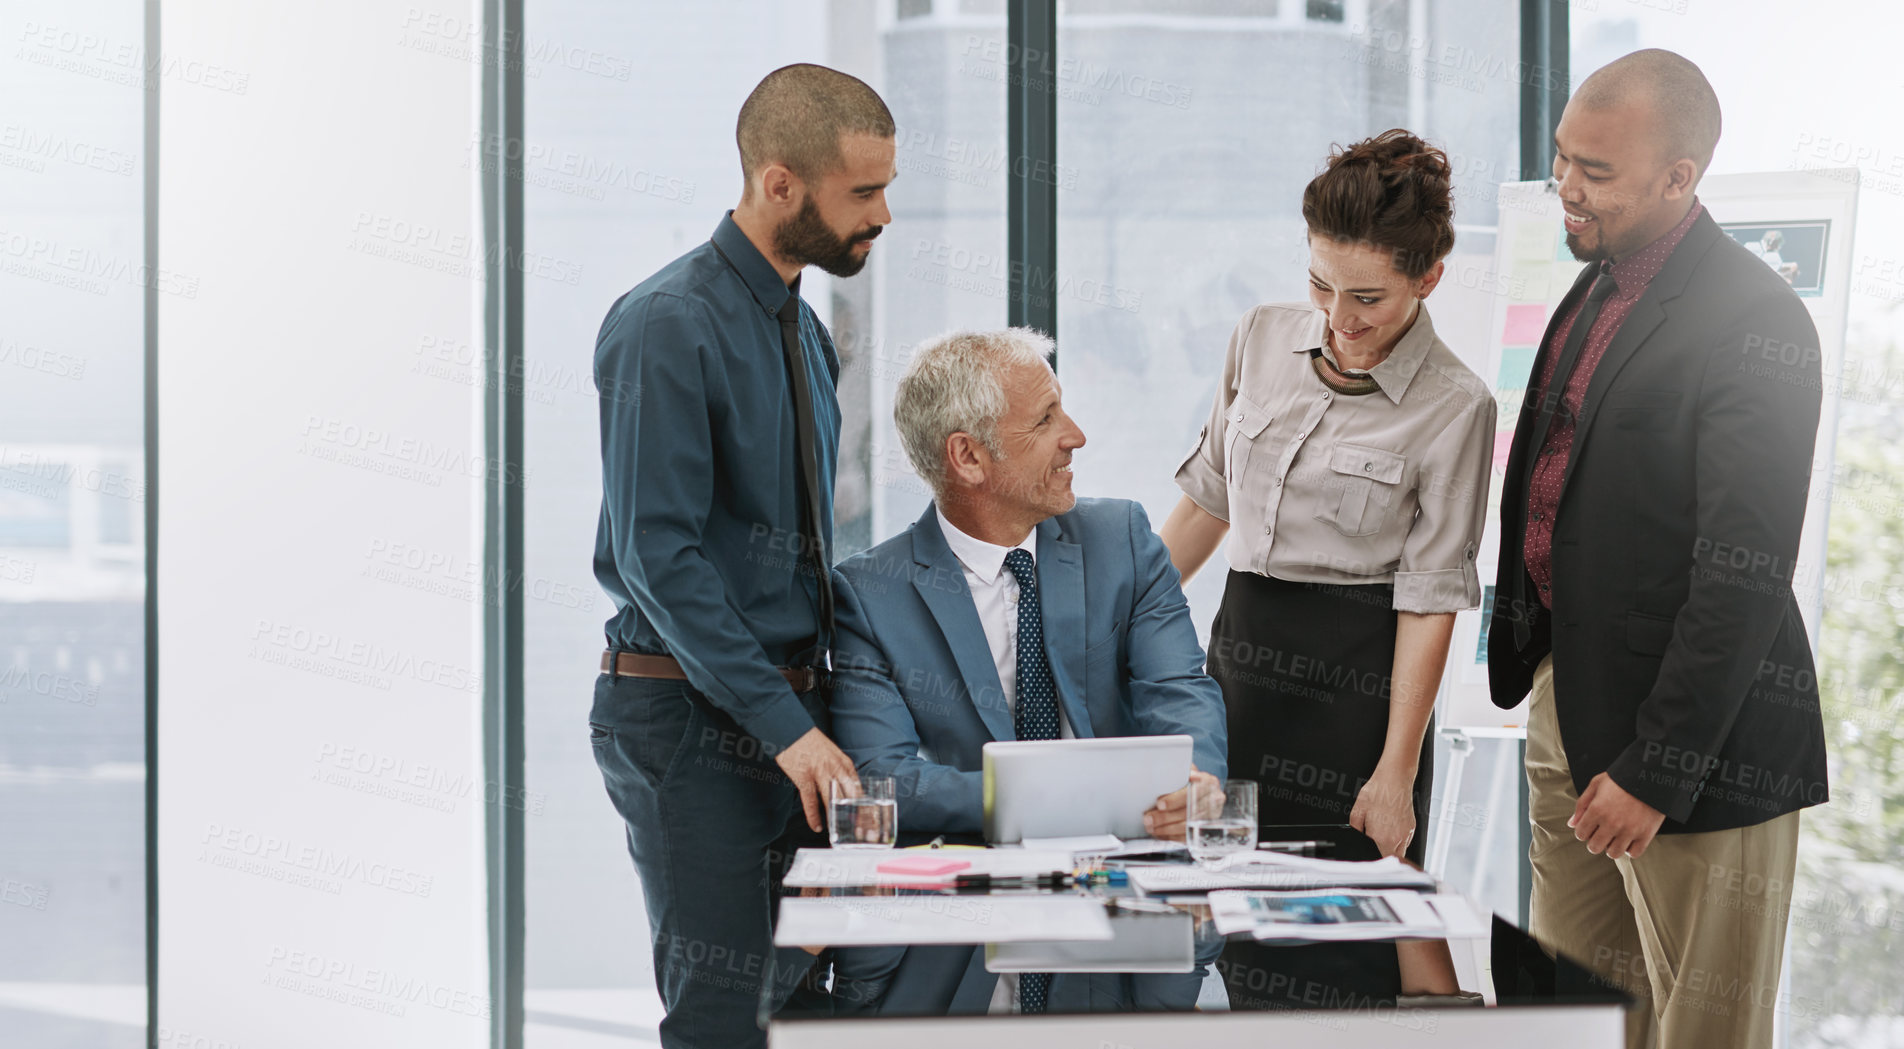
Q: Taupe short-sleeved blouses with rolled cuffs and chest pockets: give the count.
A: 1